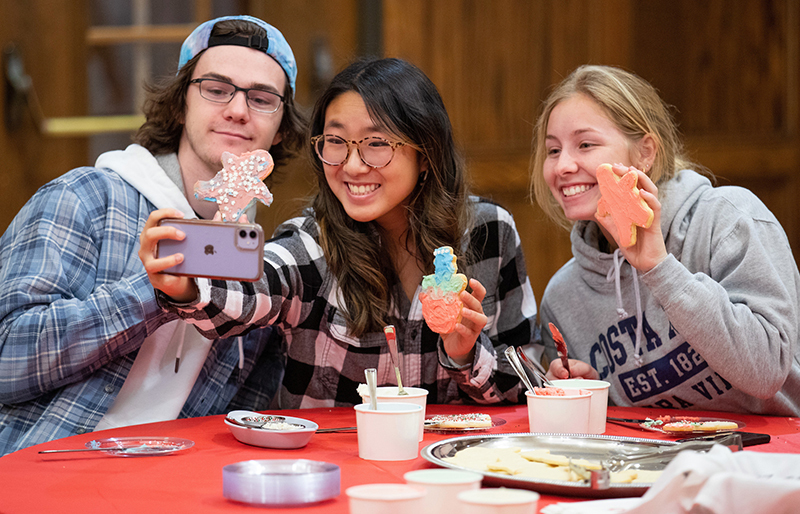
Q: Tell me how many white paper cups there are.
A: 7